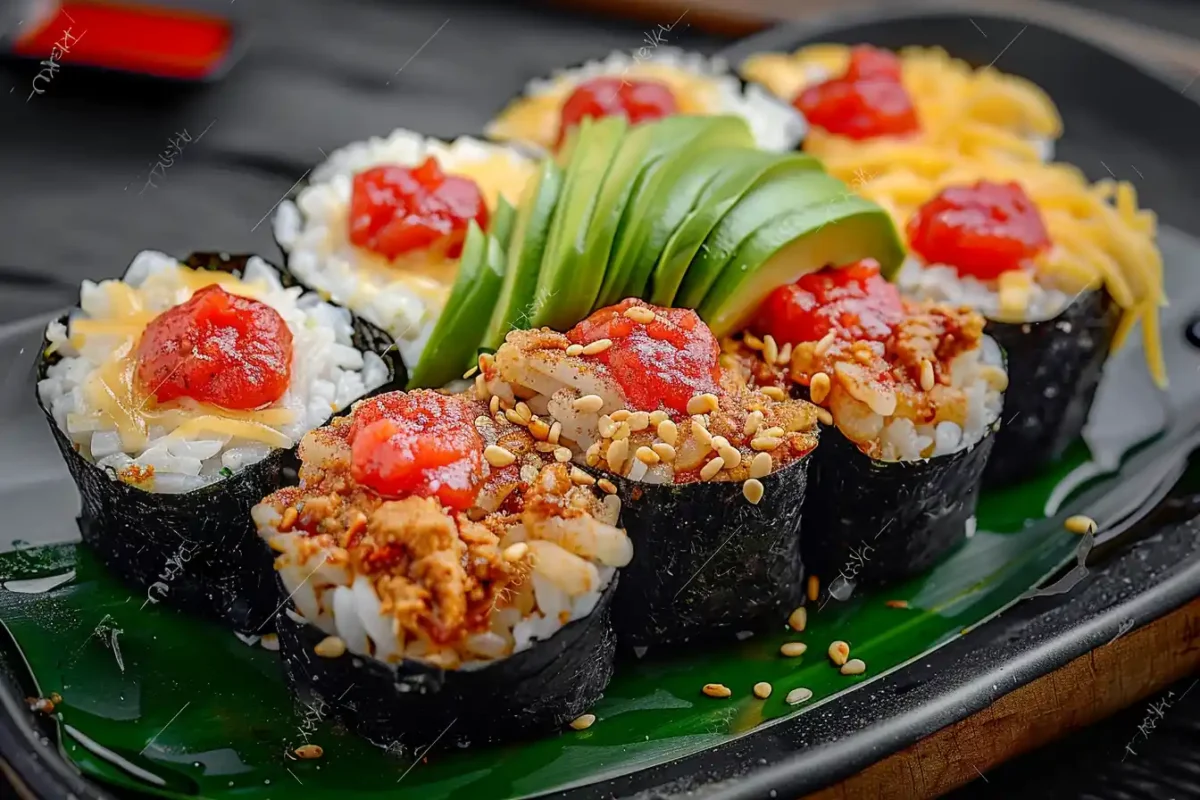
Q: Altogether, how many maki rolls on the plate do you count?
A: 8